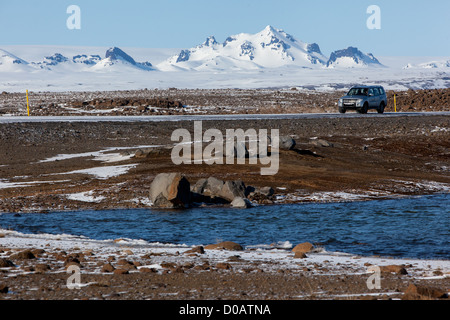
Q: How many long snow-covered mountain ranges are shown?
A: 1